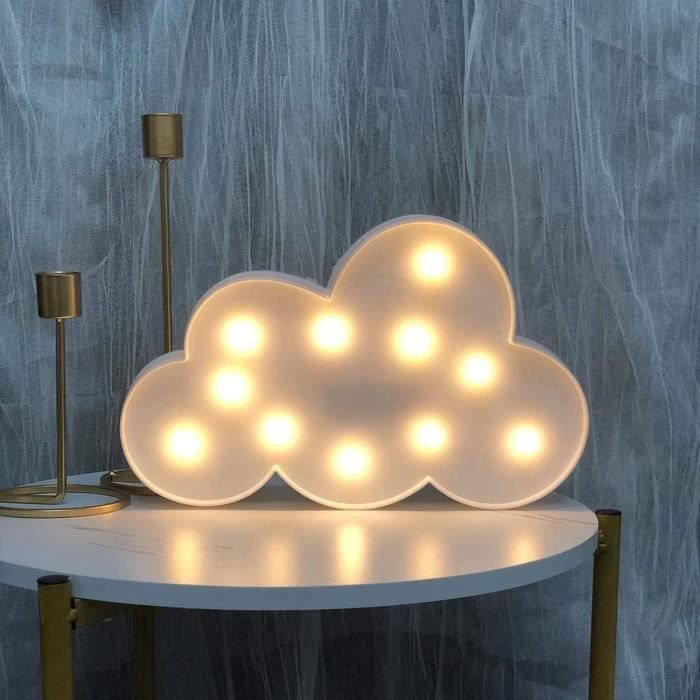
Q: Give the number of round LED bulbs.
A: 11